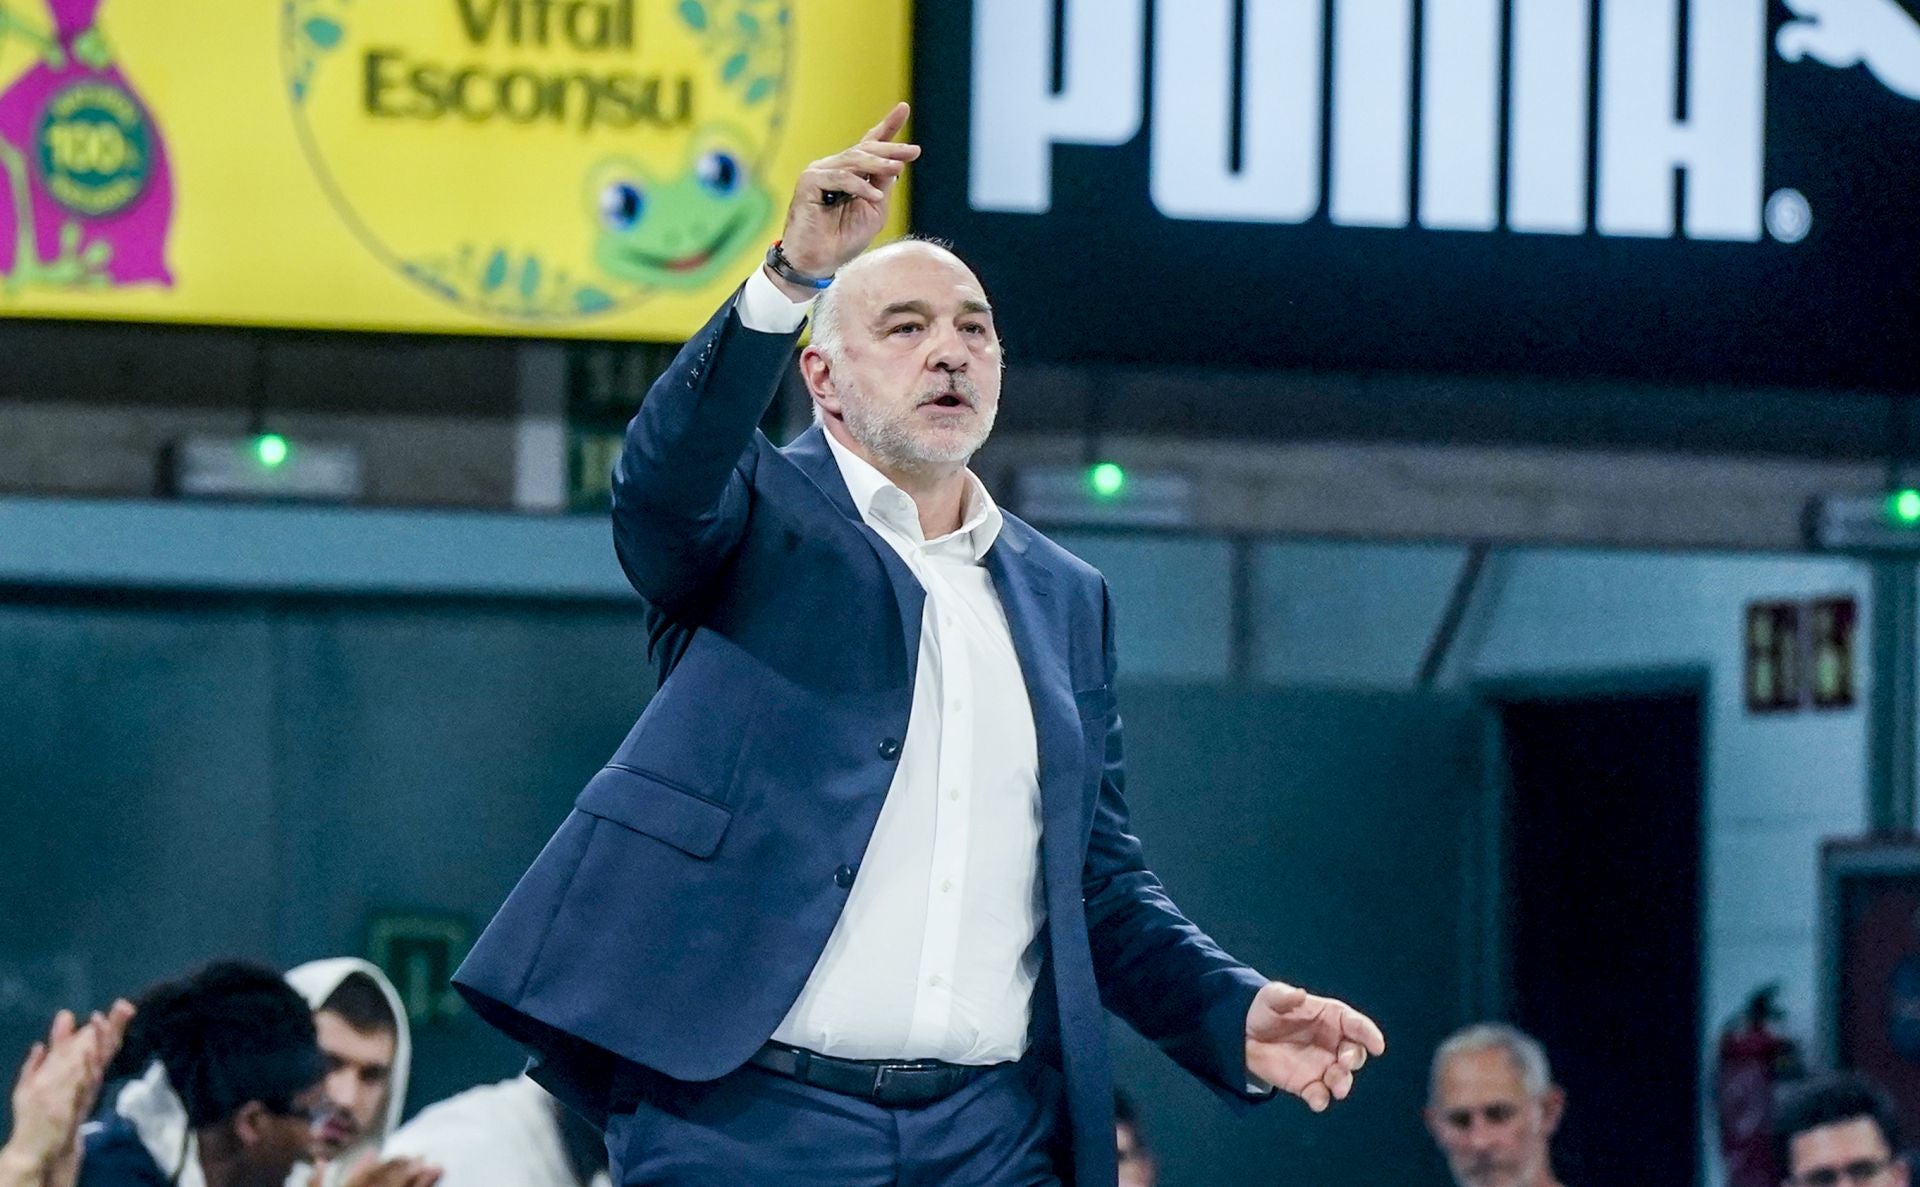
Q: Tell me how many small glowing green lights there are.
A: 3